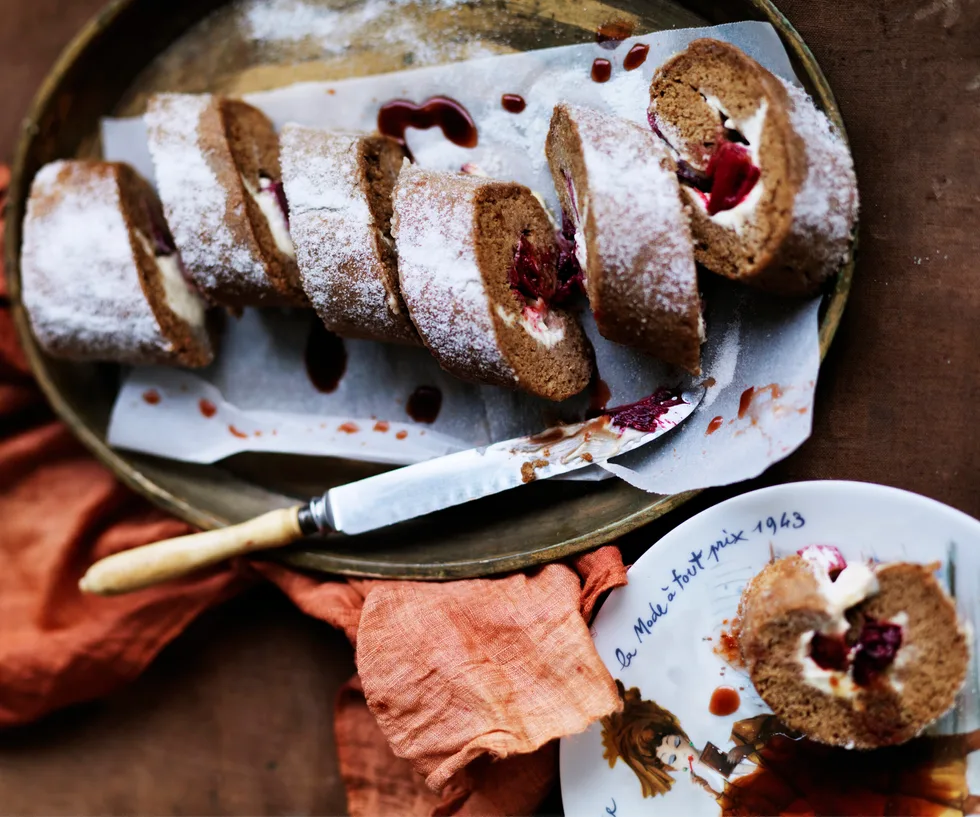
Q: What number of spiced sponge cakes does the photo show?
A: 7